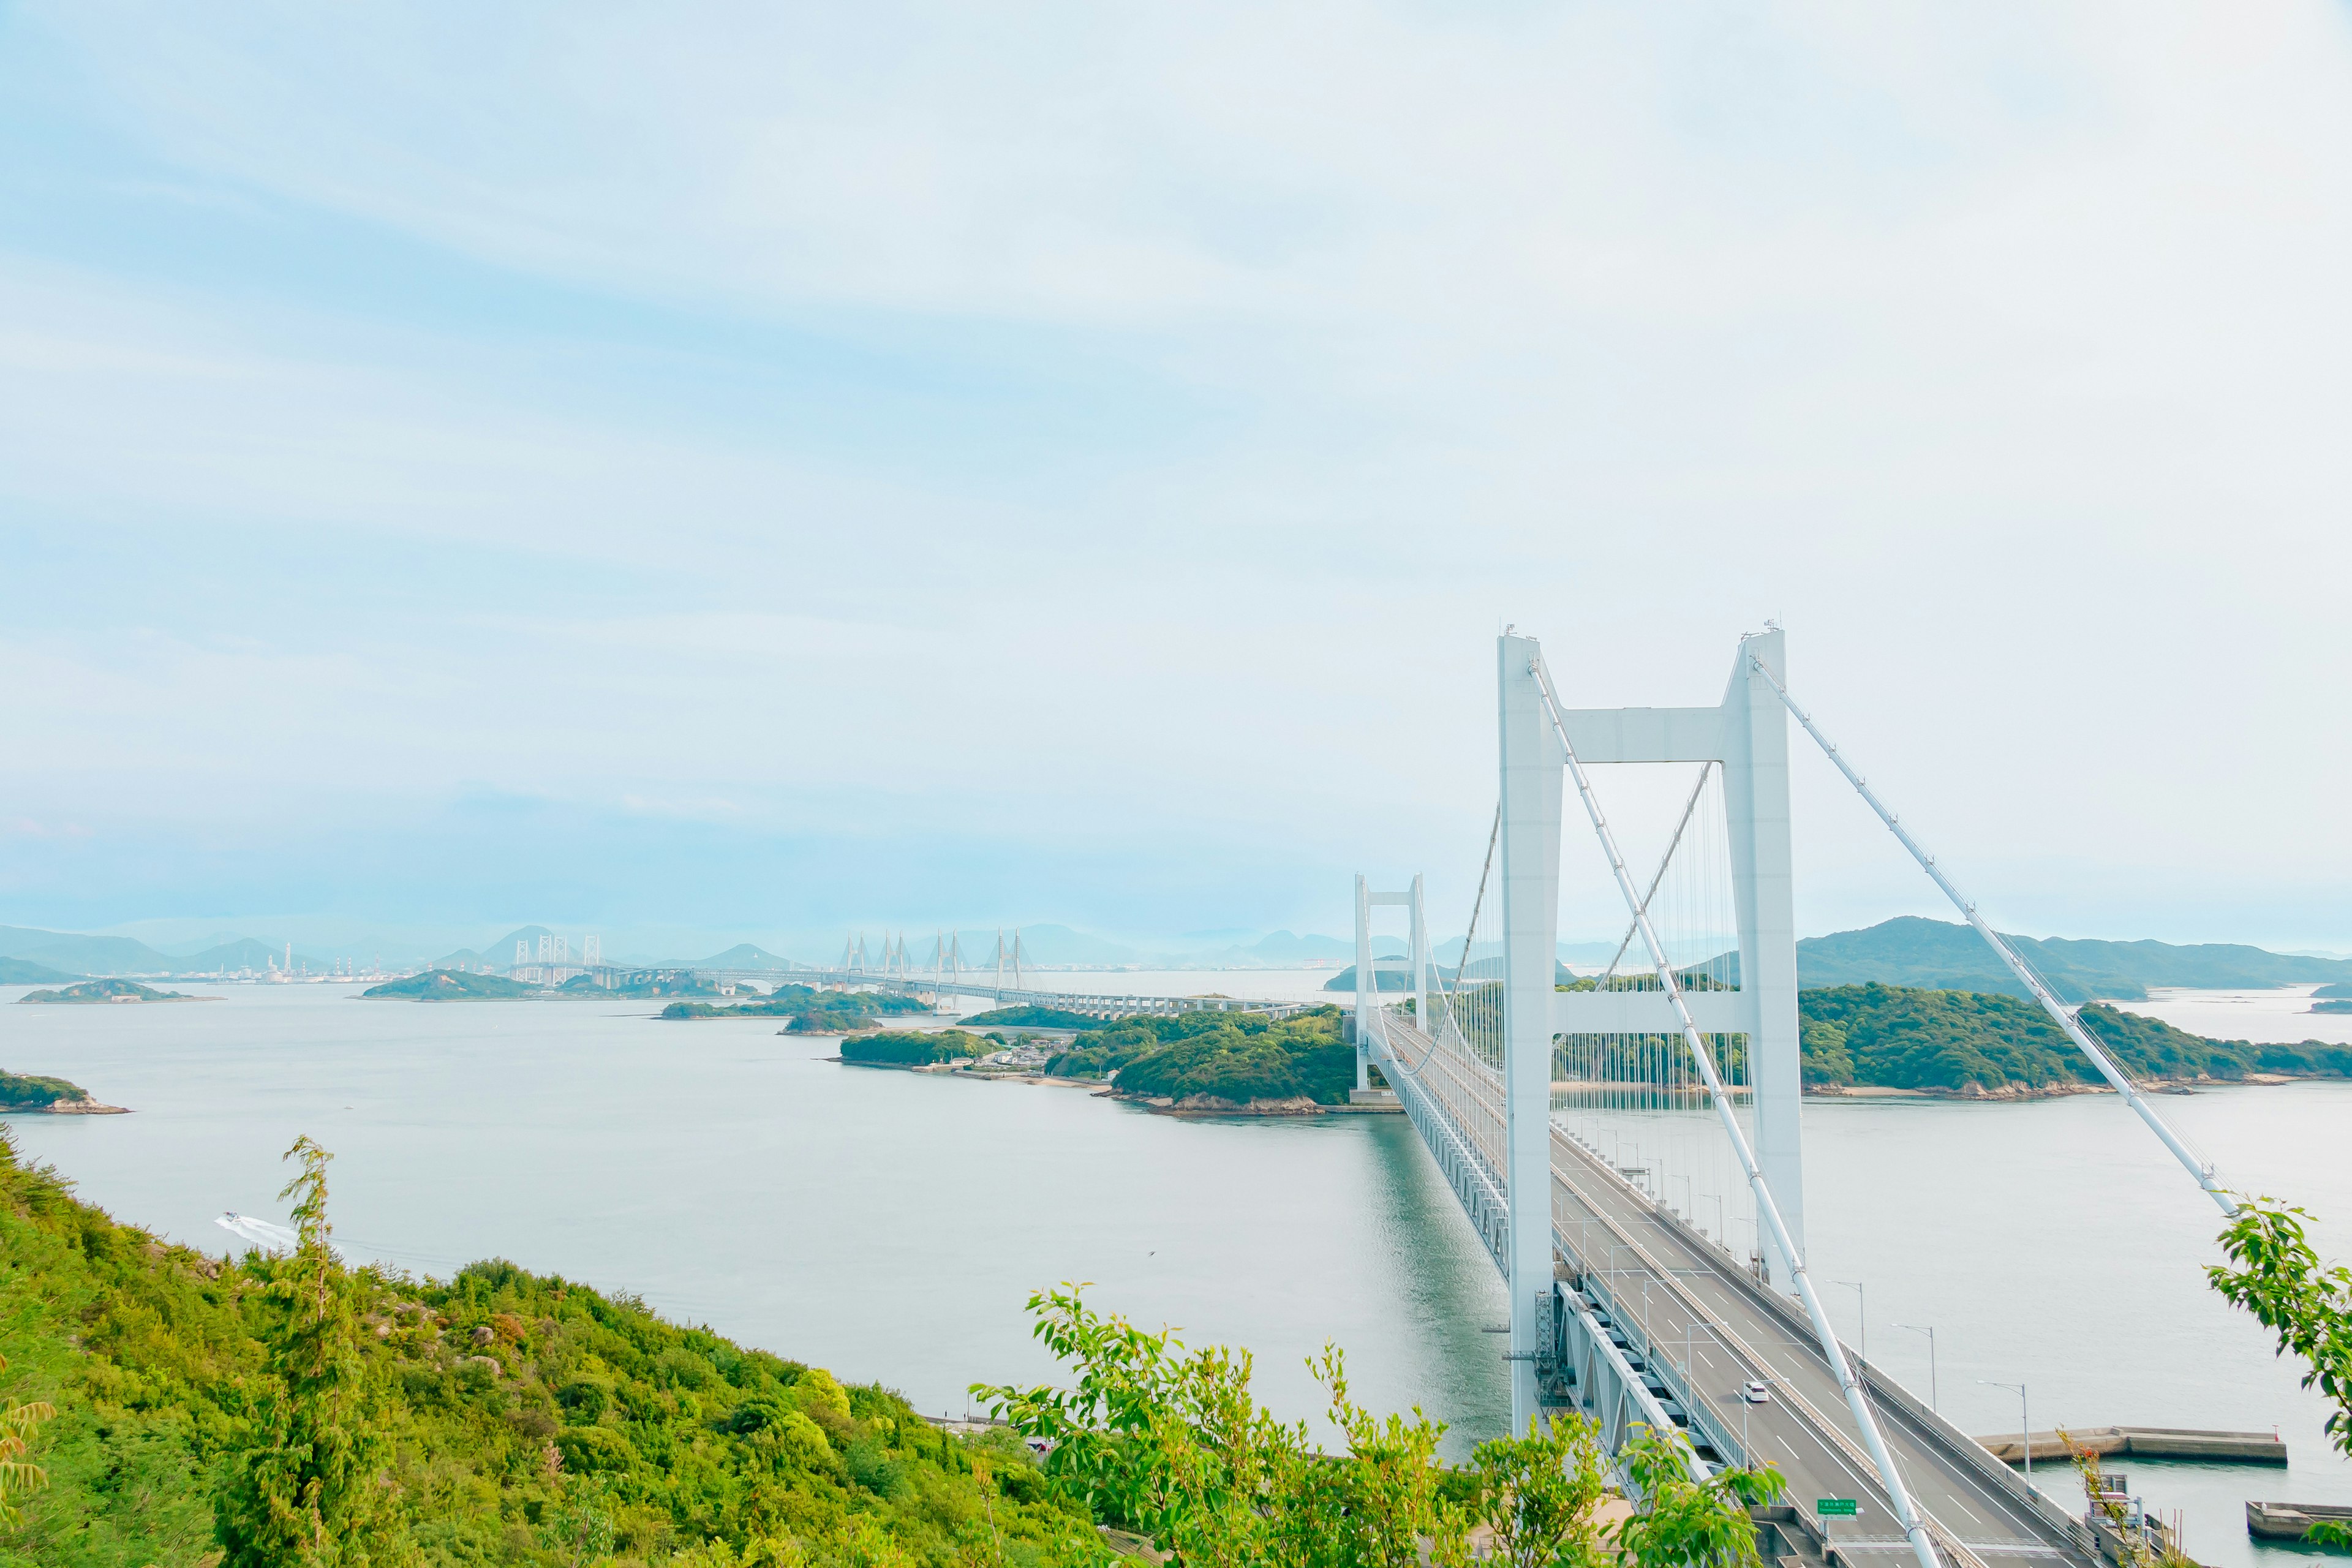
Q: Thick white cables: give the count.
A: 2